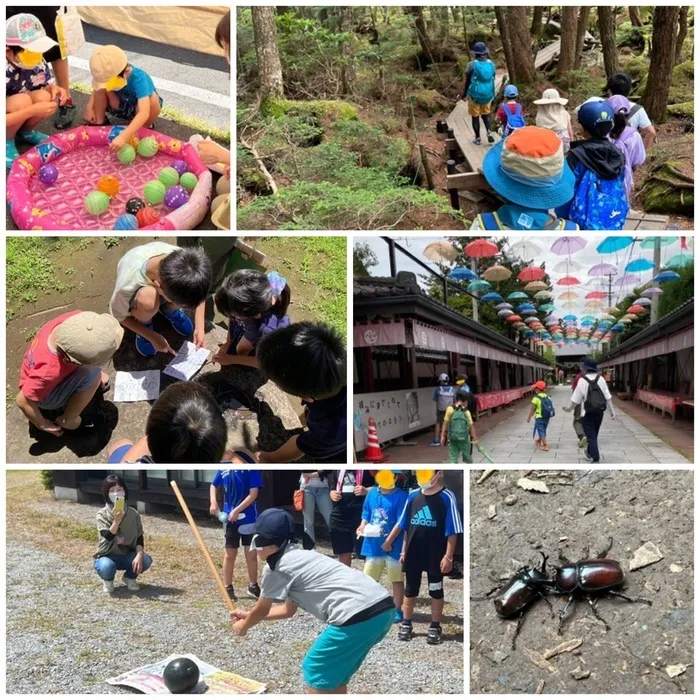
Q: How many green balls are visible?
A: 6